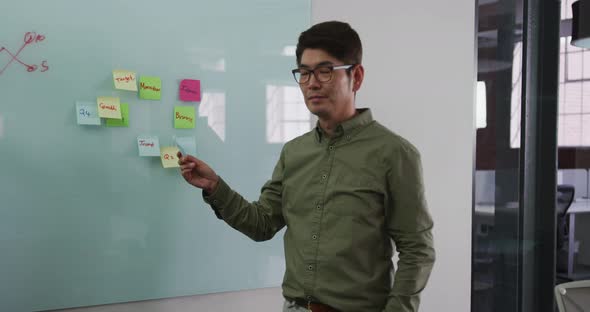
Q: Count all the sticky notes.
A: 10